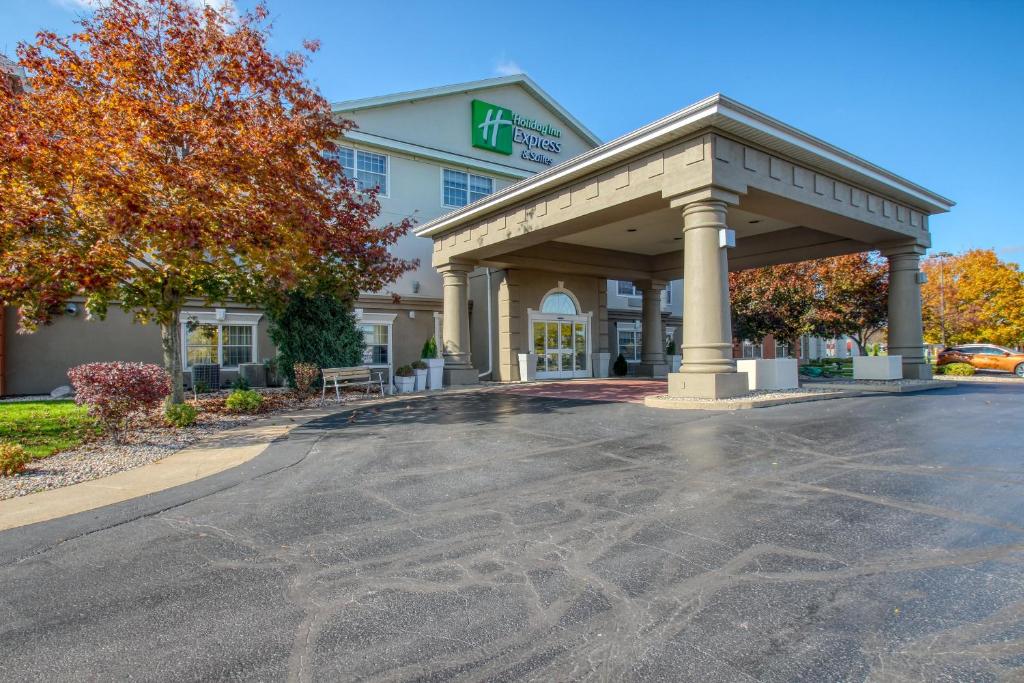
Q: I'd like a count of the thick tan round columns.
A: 4